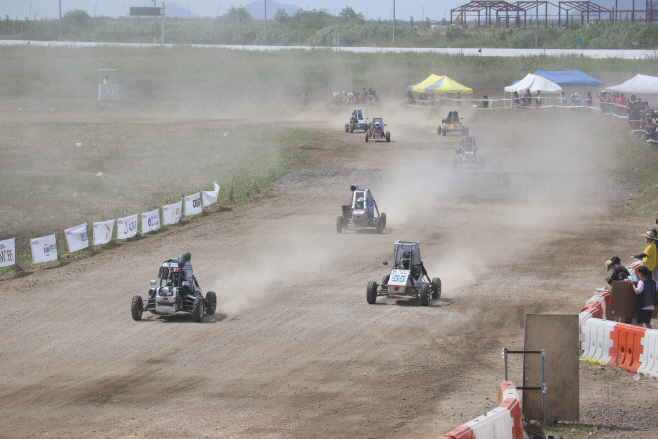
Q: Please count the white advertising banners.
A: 9